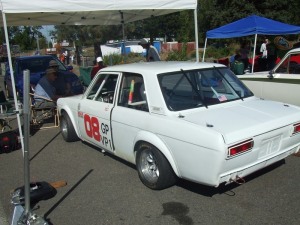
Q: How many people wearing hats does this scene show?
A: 4